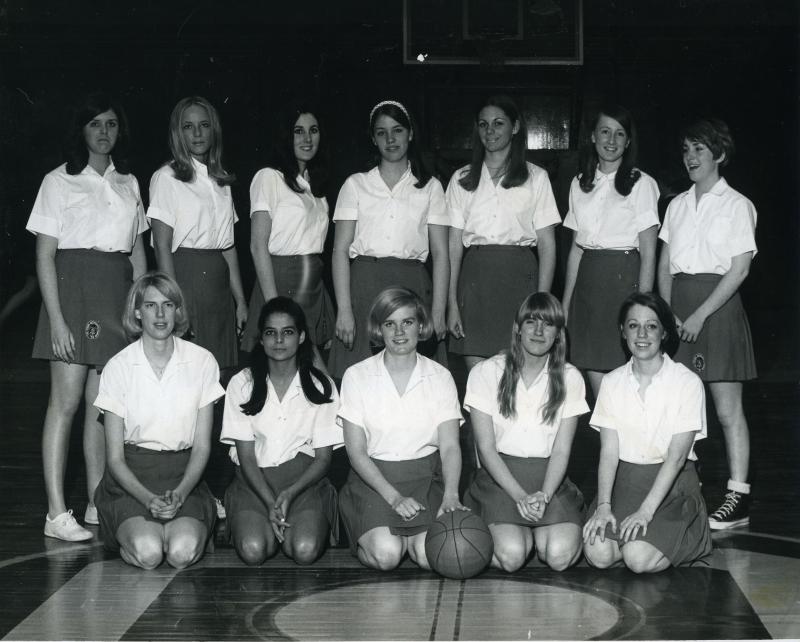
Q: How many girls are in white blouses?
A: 12